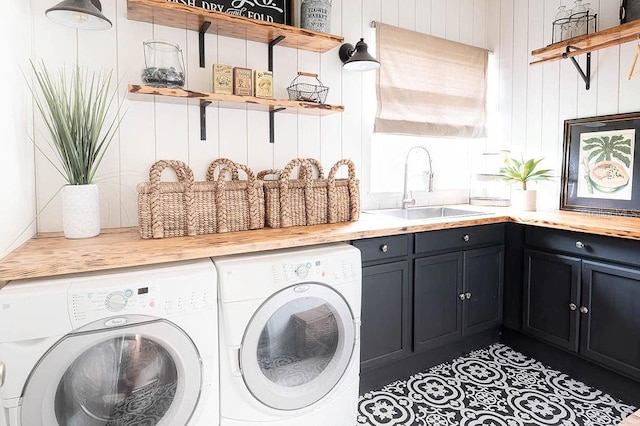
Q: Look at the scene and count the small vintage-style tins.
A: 3